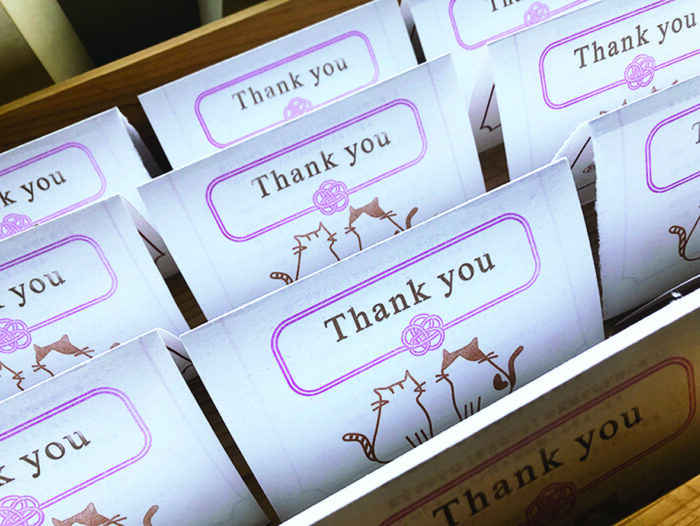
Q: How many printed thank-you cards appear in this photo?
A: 10